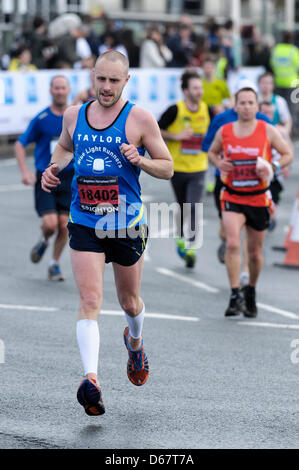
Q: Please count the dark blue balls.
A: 0